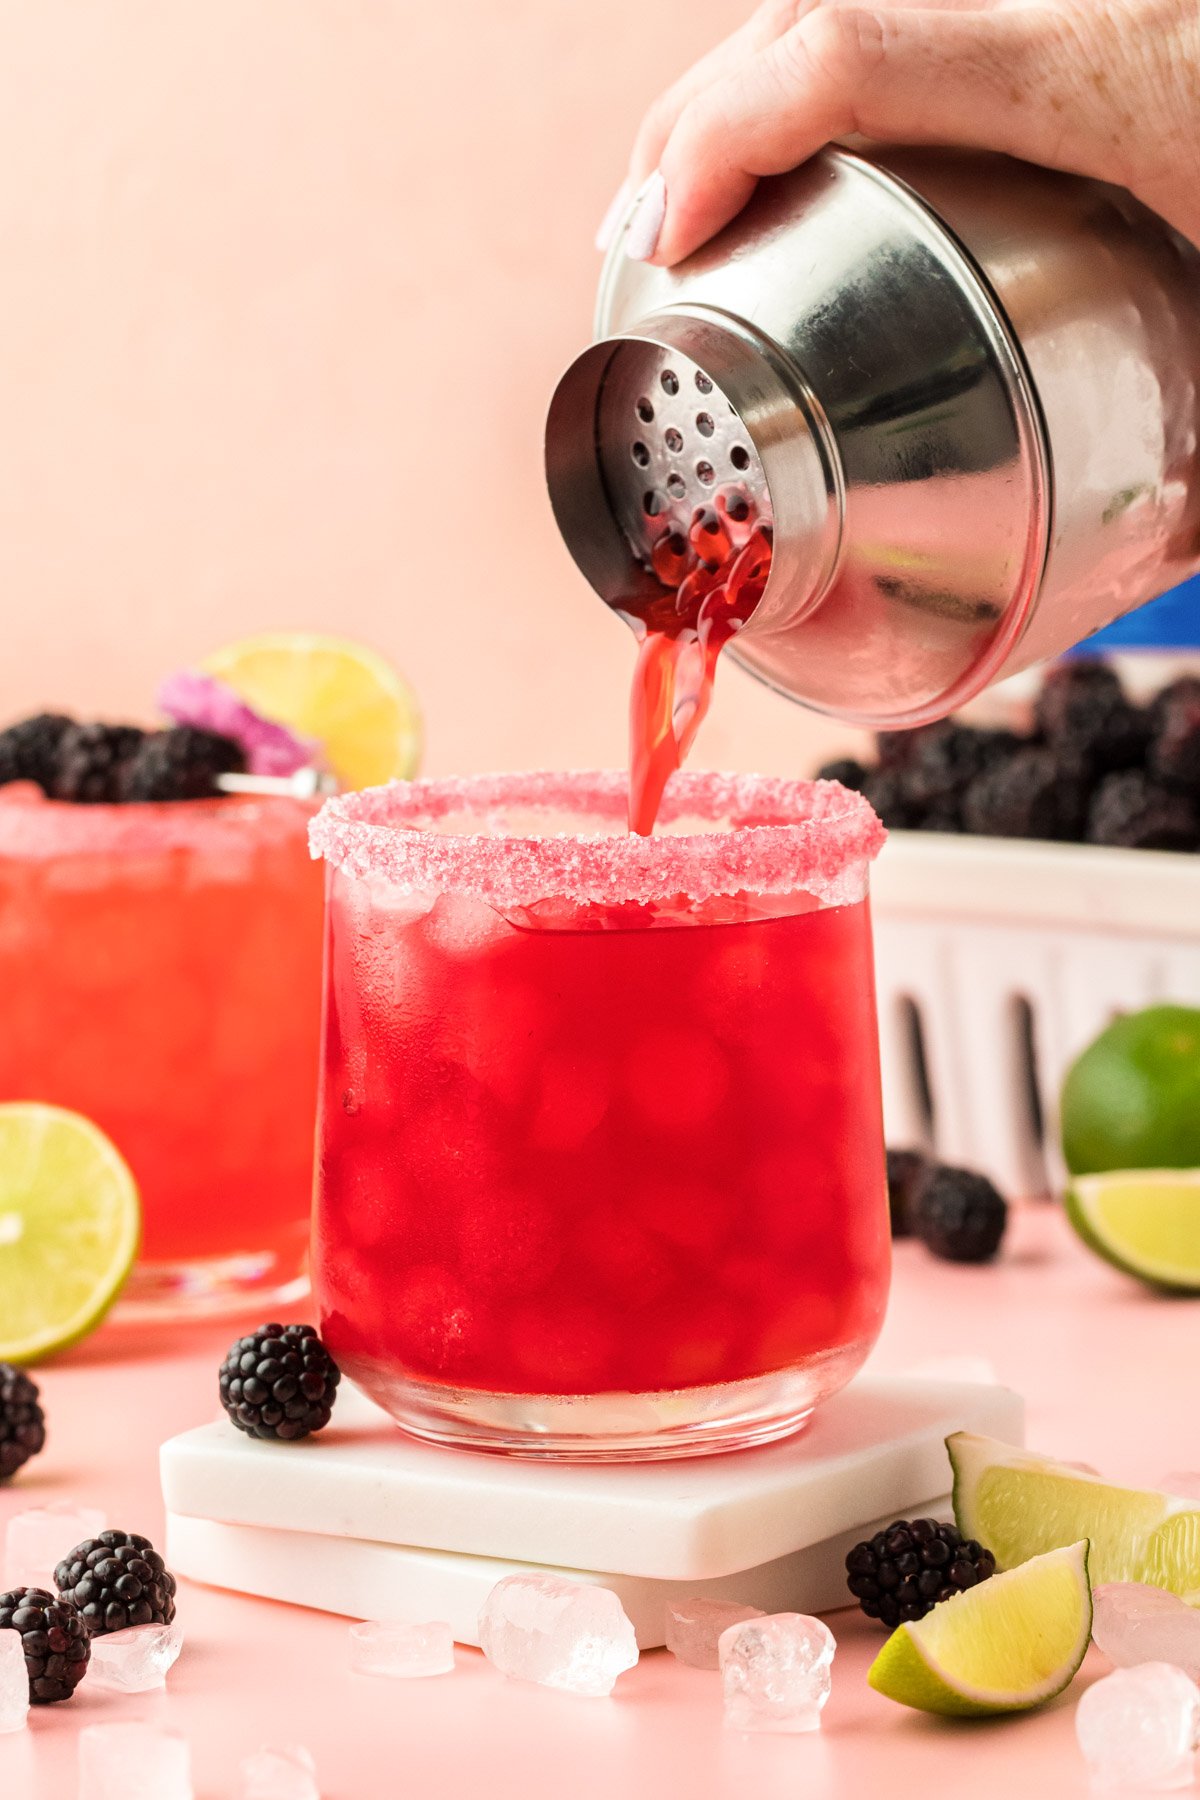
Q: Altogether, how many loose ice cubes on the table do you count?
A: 11